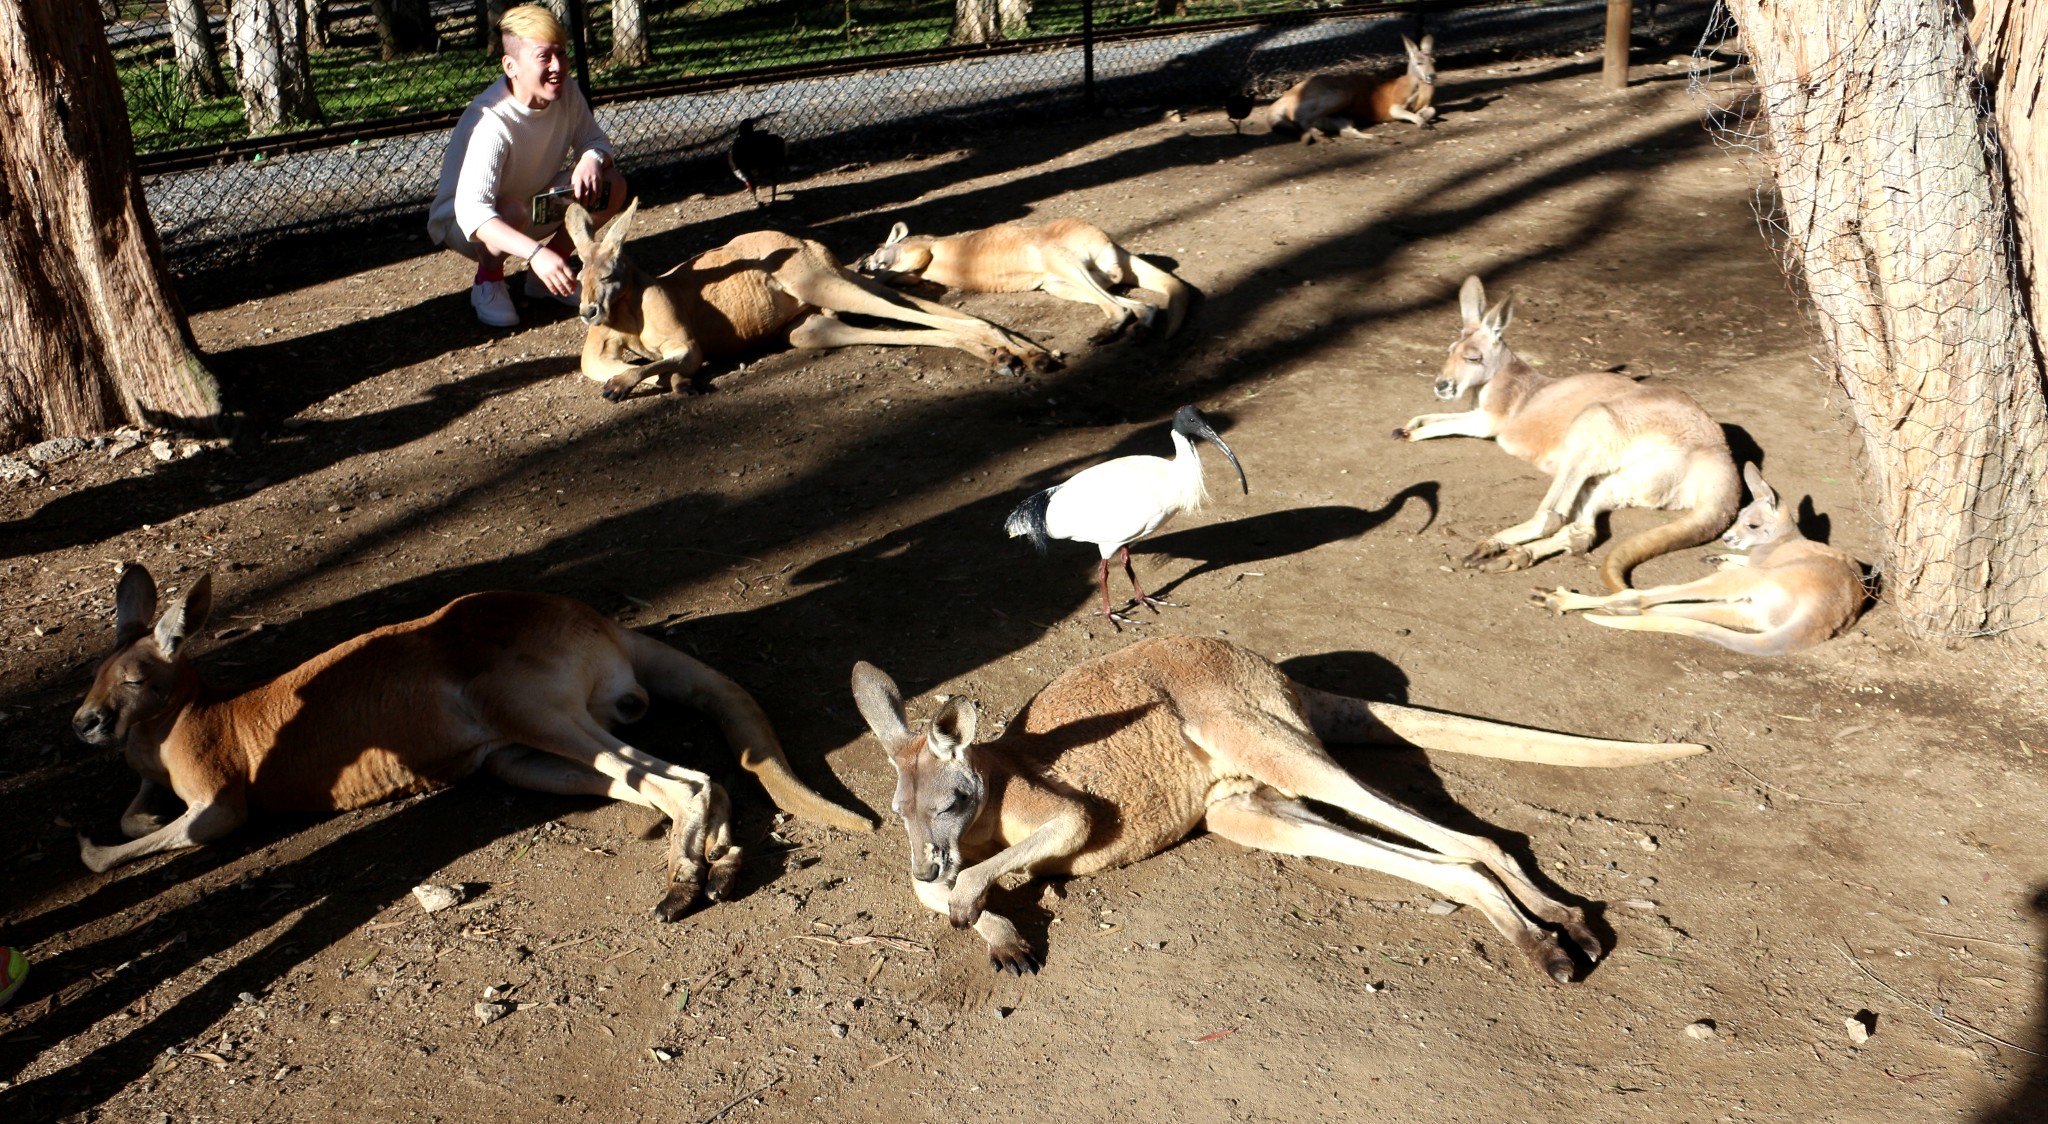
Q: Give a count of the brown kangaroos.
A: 7